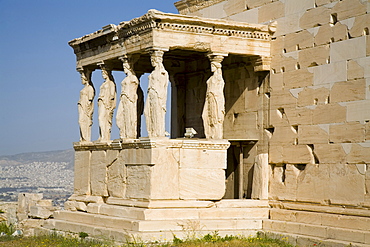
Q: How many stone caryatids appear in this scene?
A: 5